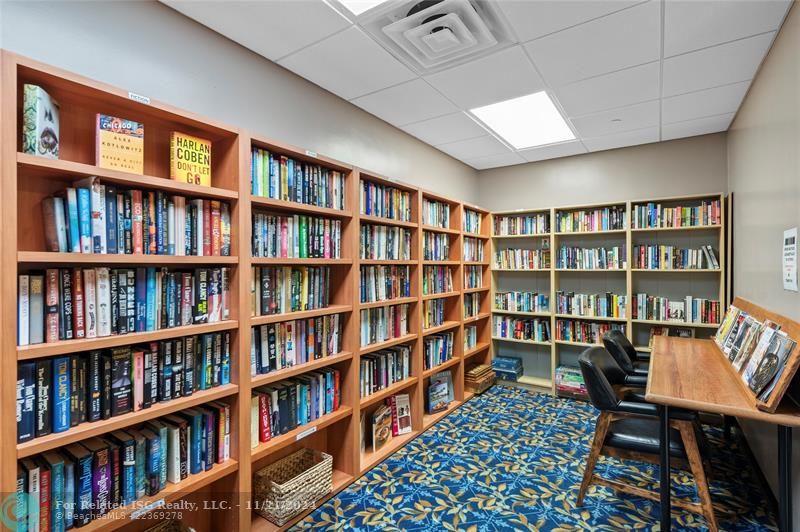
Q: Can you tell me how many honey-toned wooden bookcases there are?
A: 5